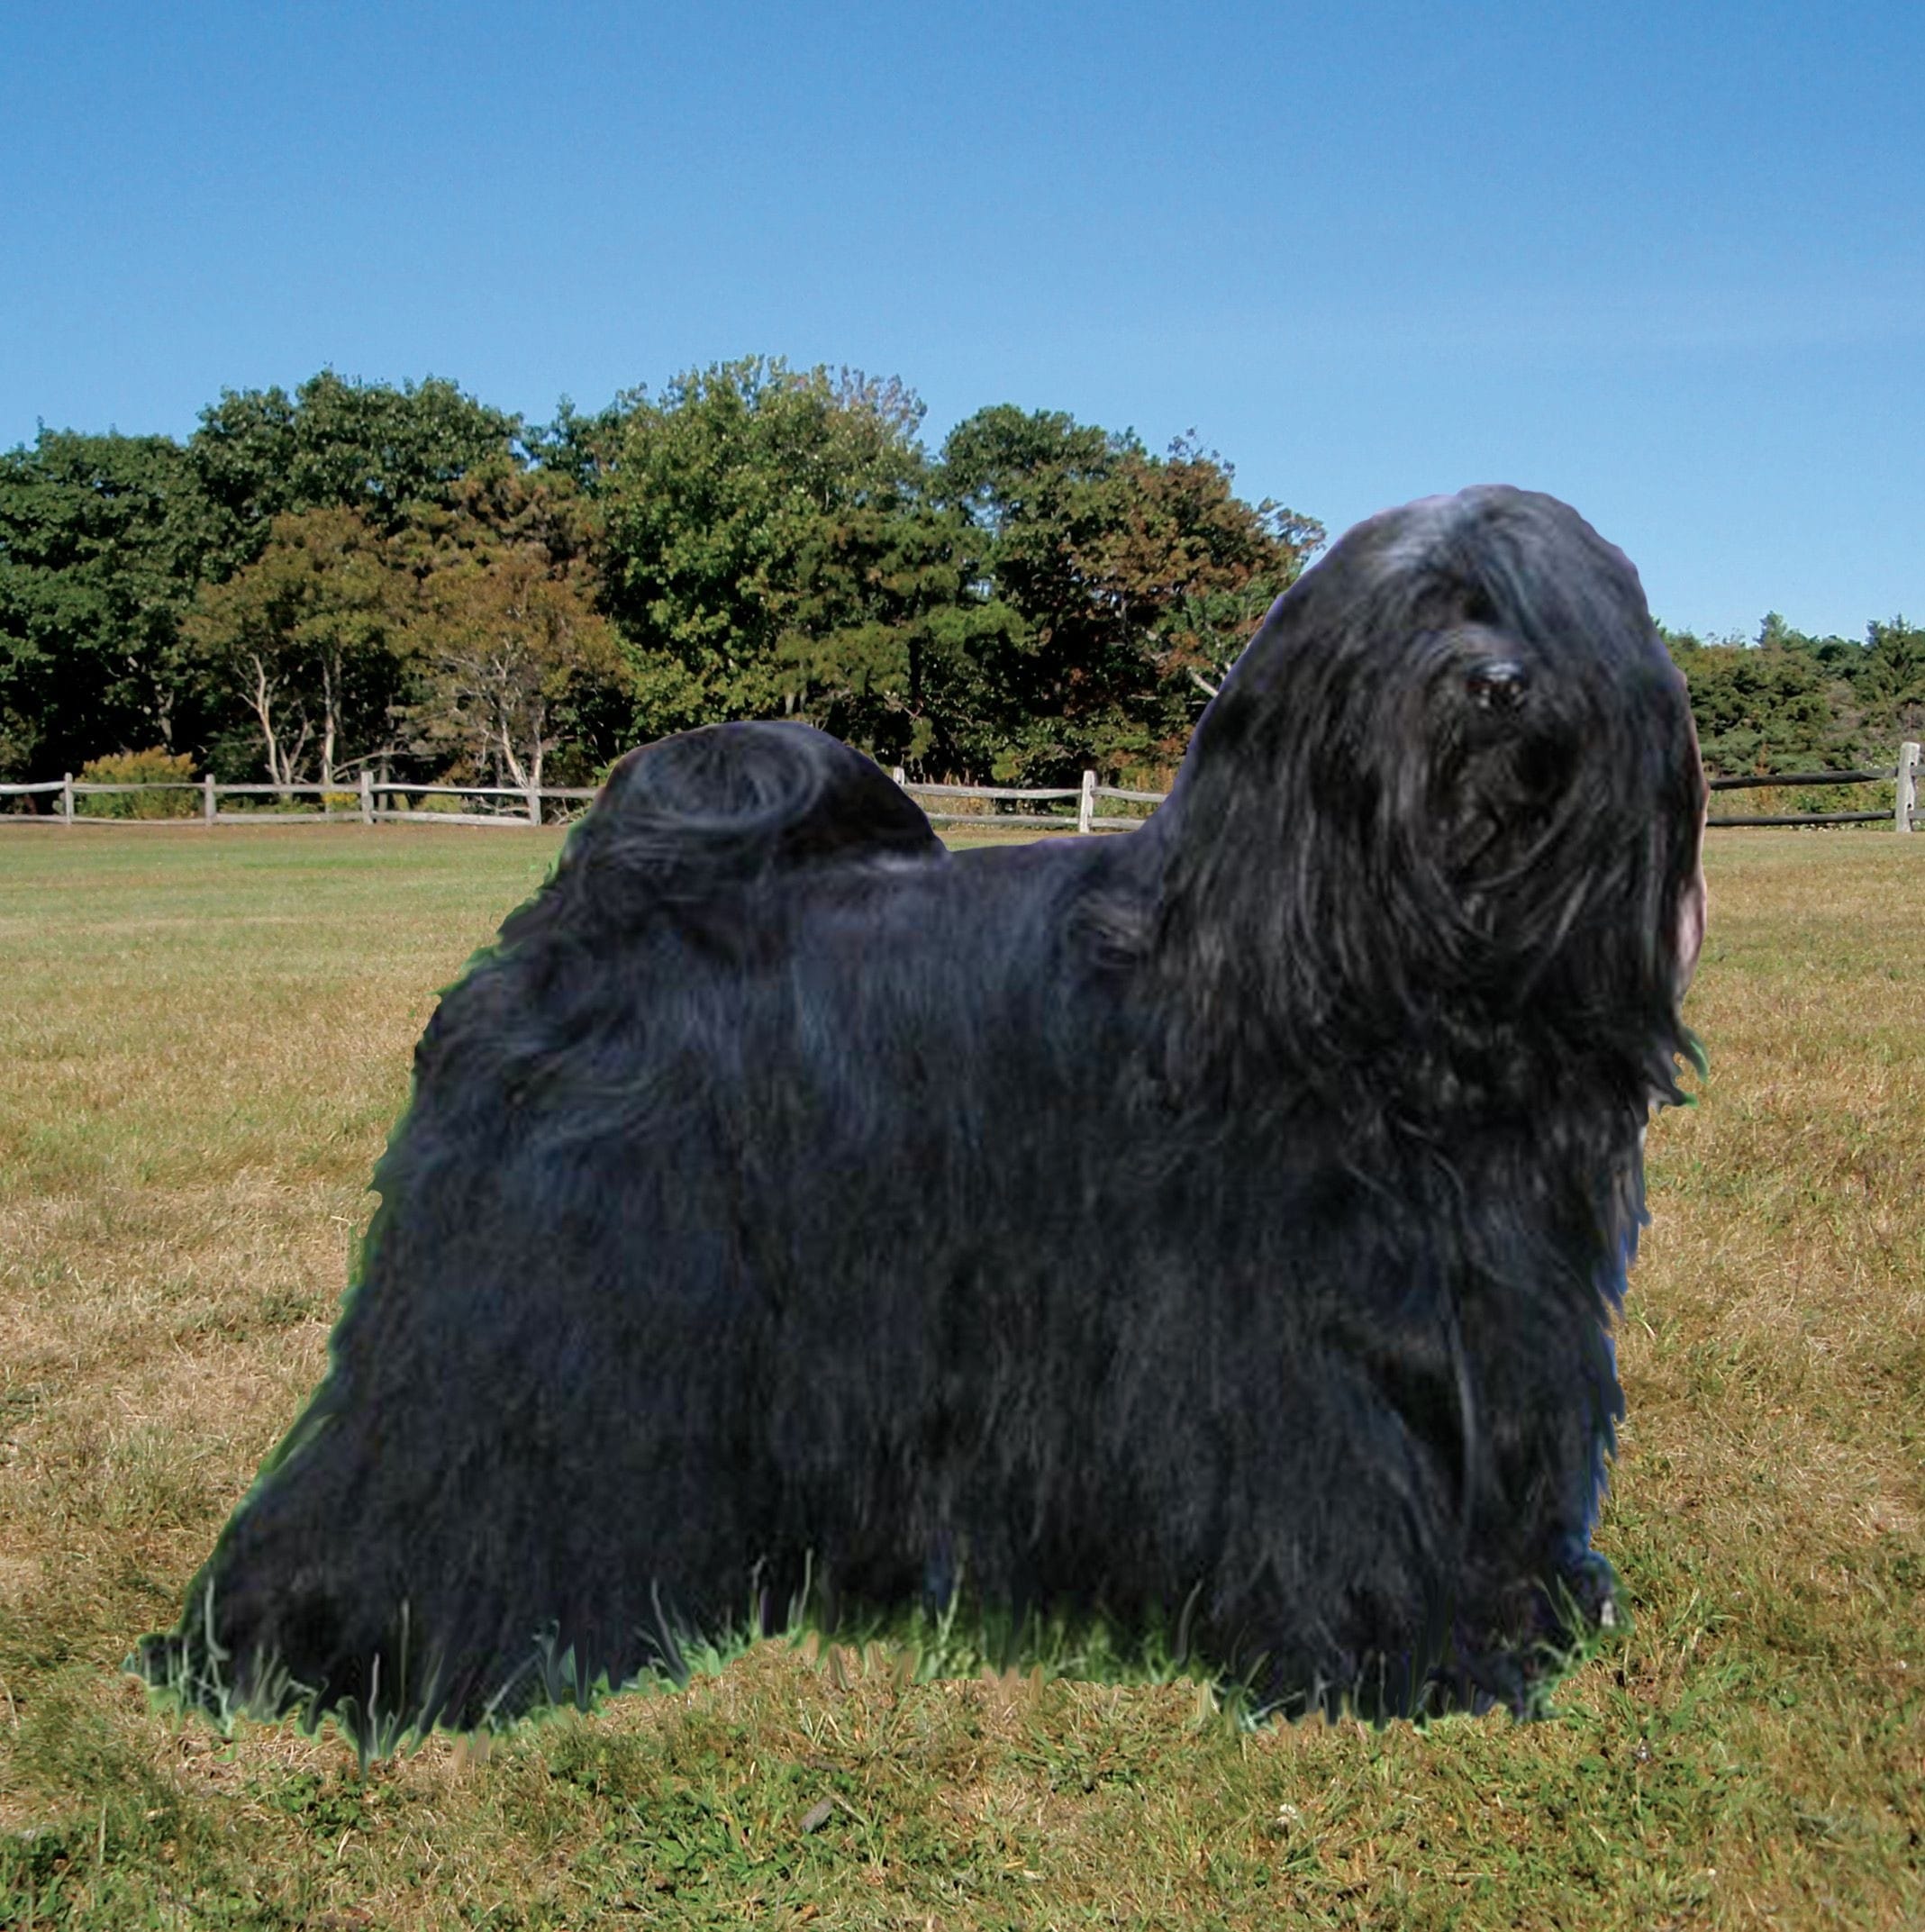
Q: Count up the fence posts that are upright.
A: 7